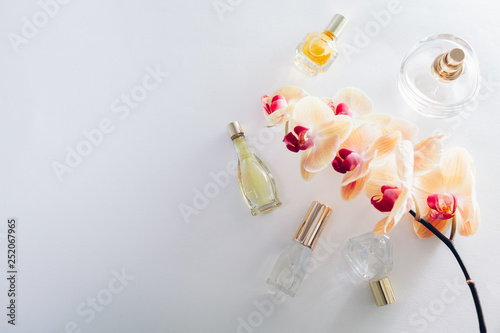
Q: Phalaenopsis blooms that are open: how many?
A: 6